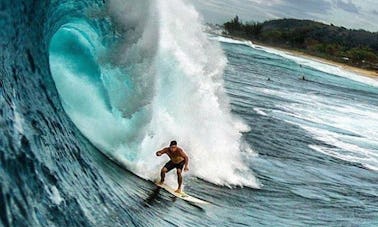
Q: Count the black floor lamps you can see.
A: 0